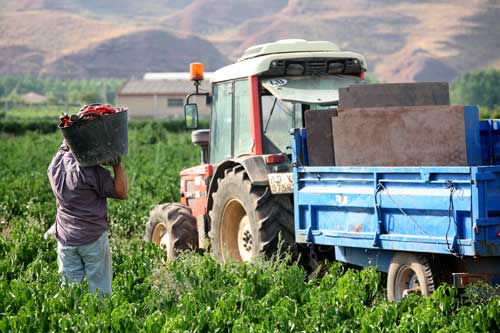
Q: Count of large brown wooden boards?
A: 3